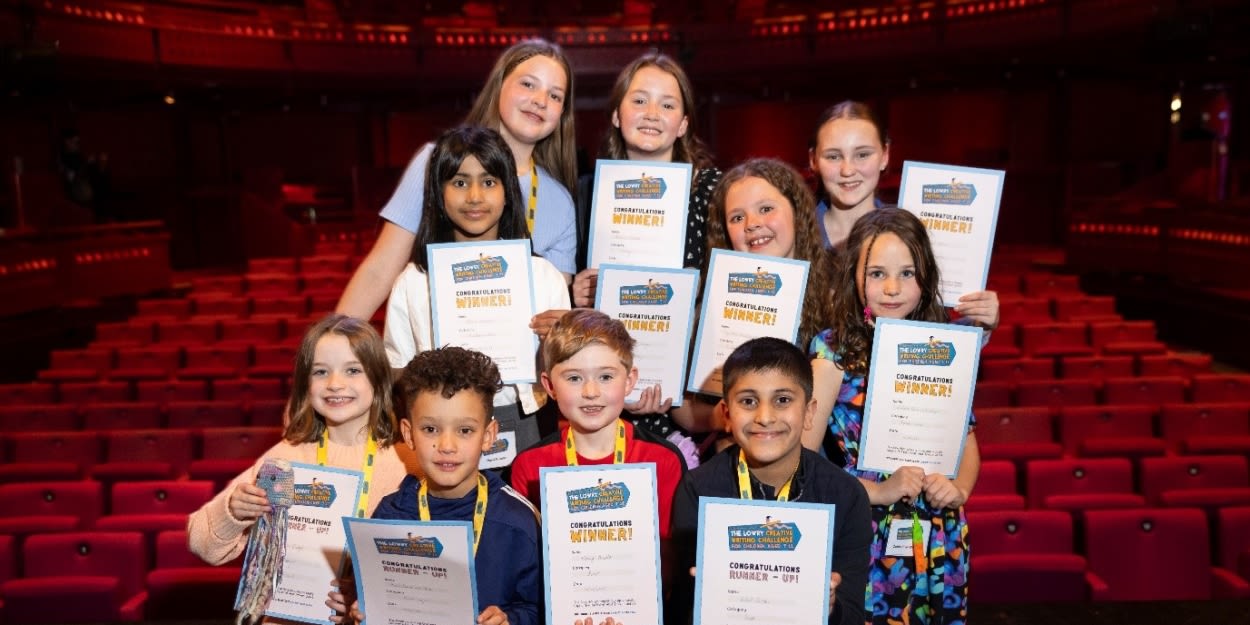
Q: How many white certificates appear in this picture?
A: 10